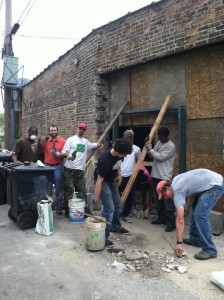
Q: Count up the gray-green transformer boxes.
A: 1